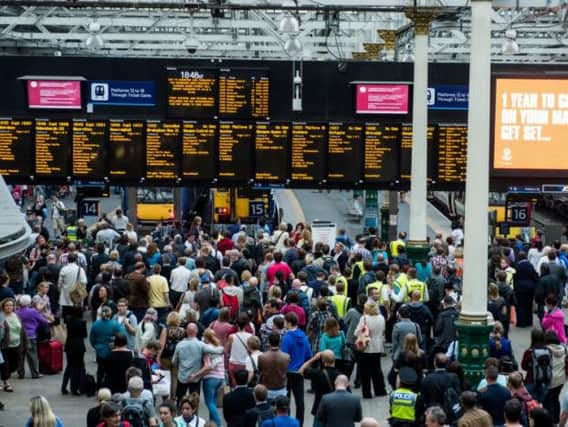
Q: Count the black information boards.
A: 15